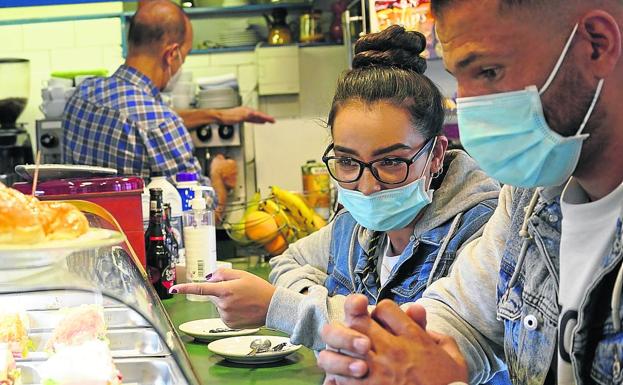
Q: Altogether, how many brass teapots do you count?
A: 1